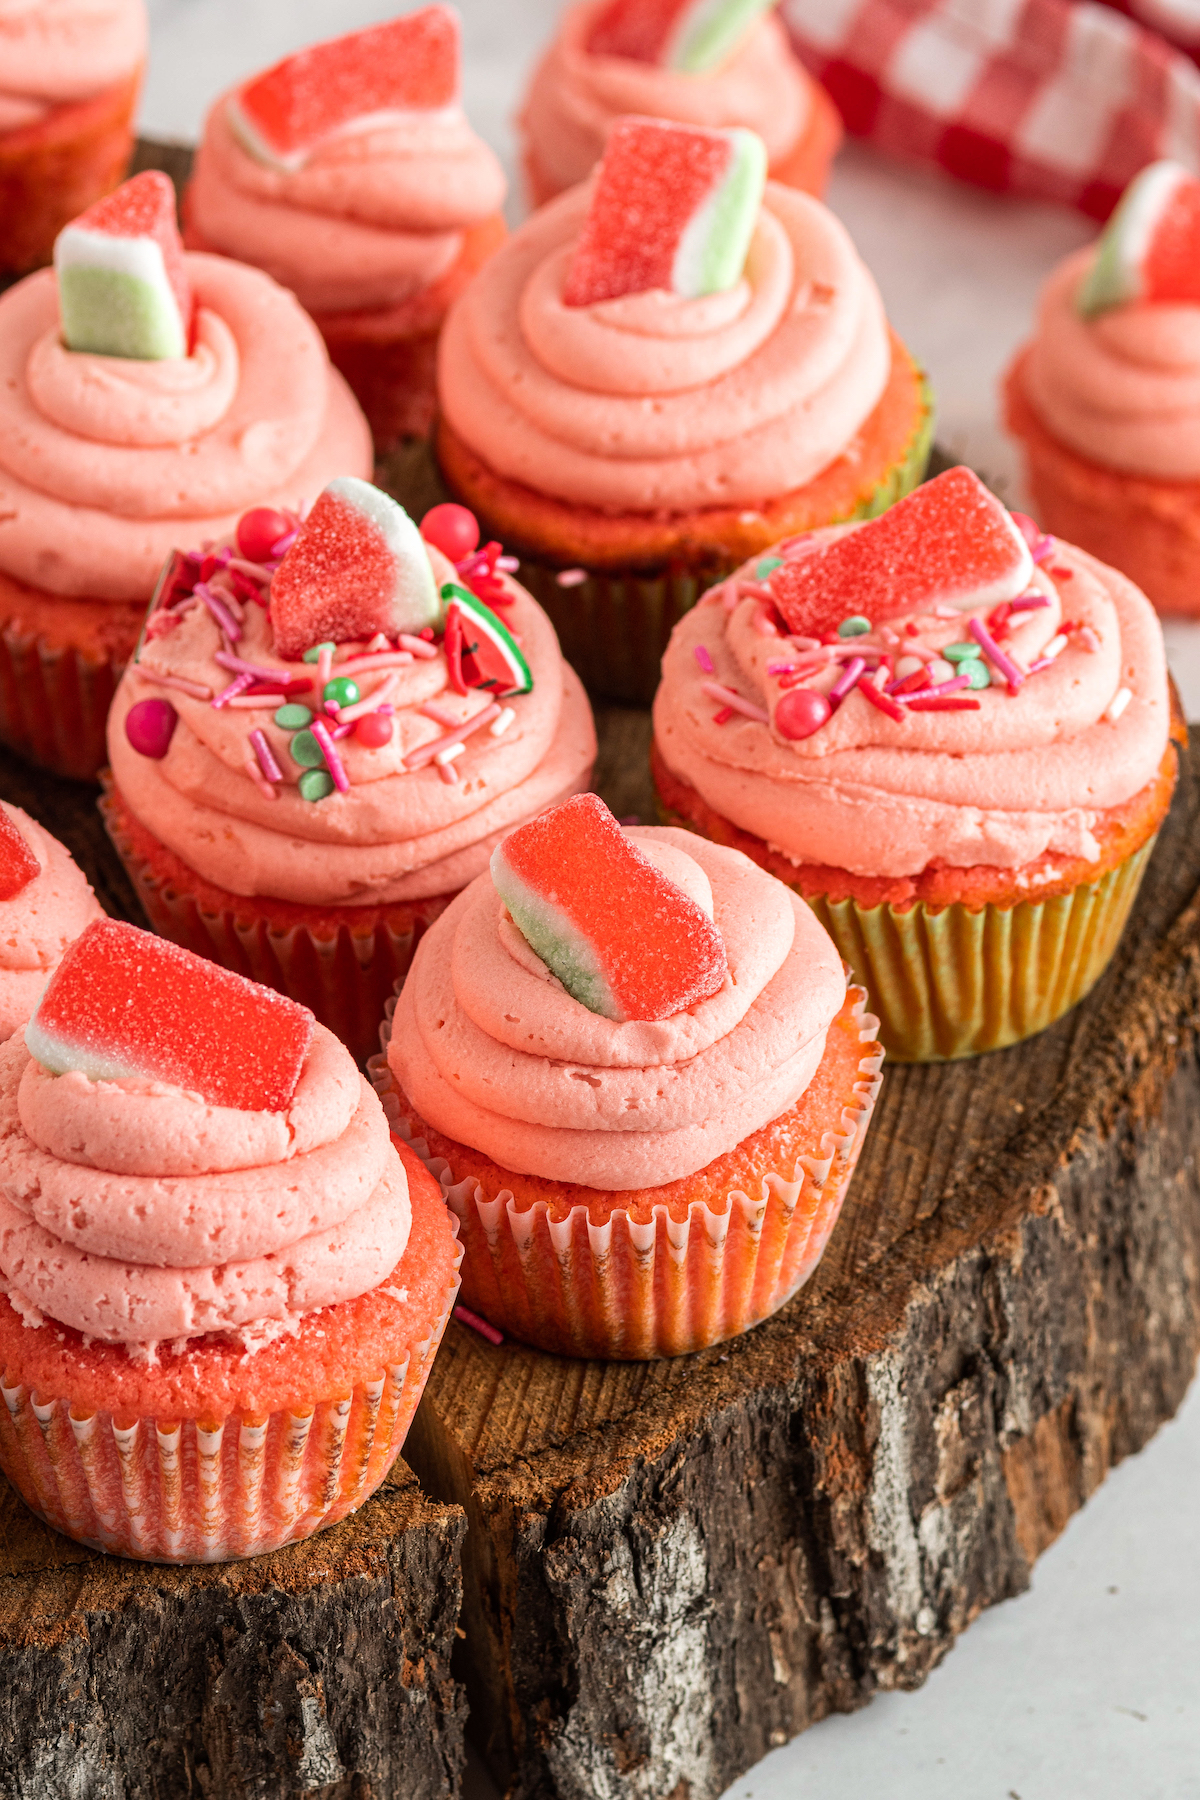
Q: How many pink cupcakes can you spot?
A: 11